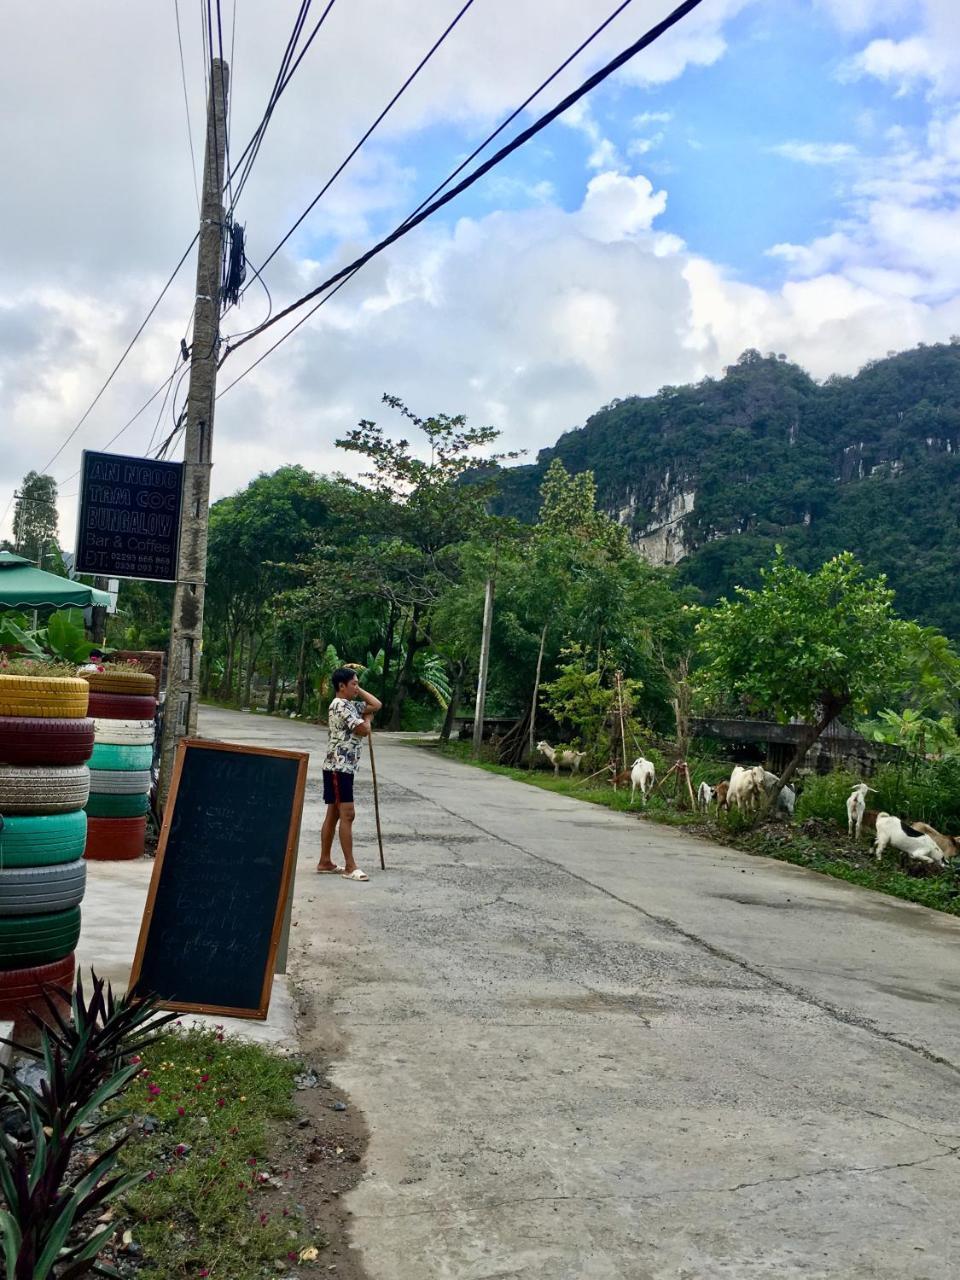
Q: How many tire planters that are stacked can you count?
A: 14